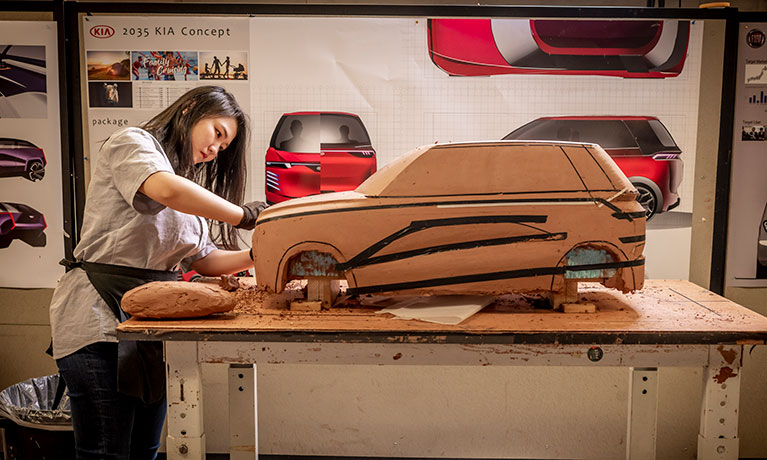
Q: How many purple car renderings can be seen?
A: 2